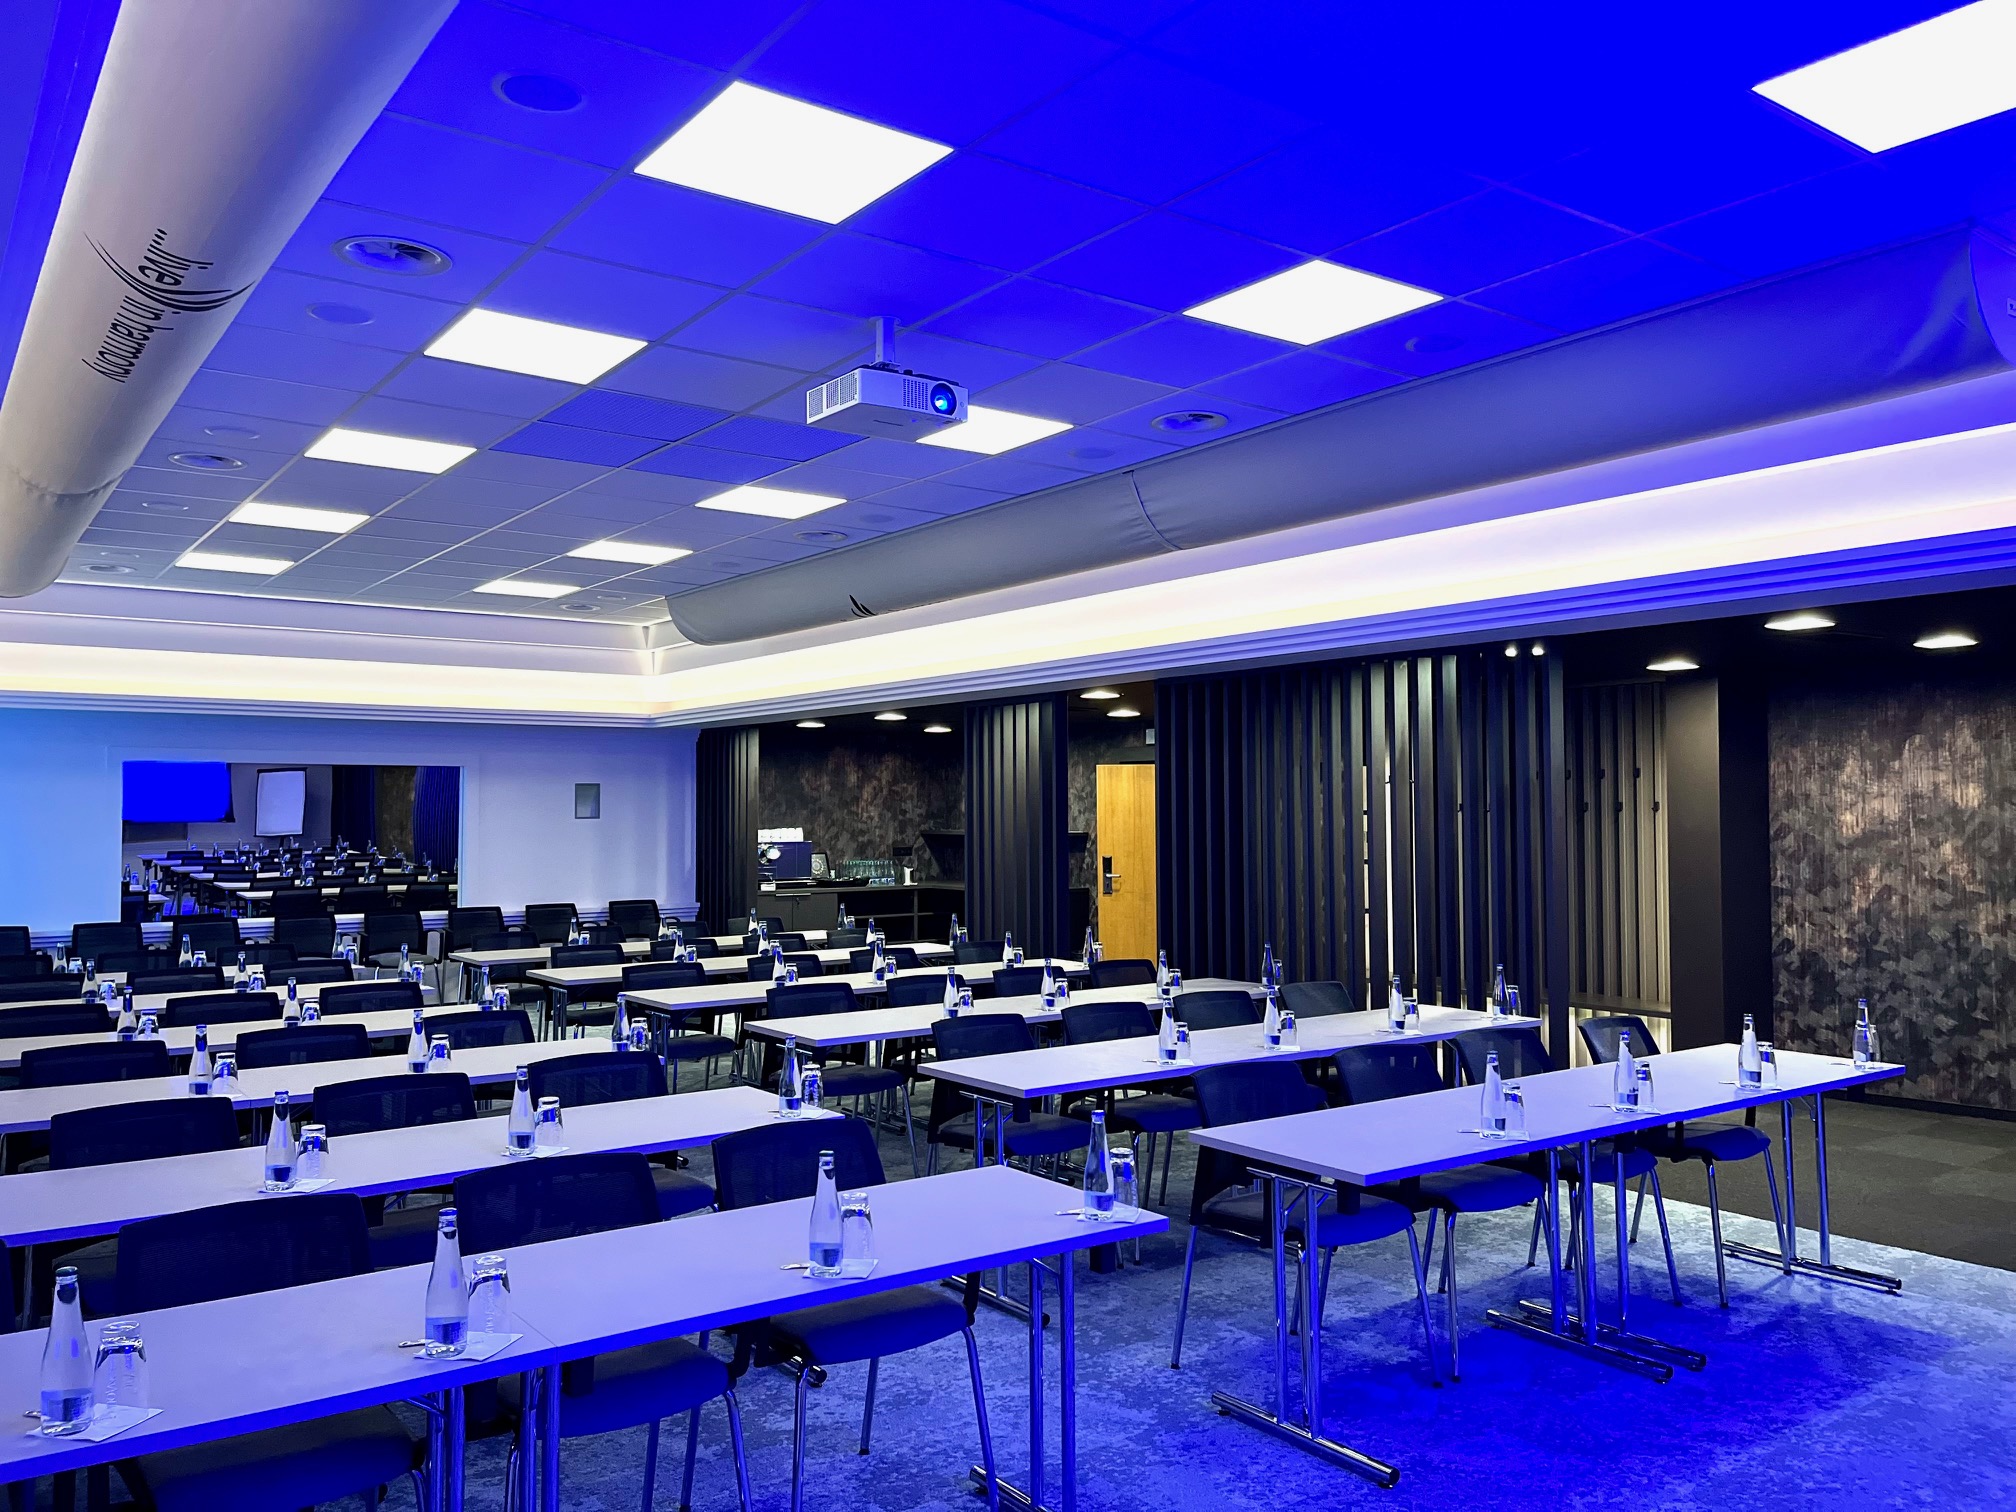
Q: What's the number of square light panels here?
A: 11